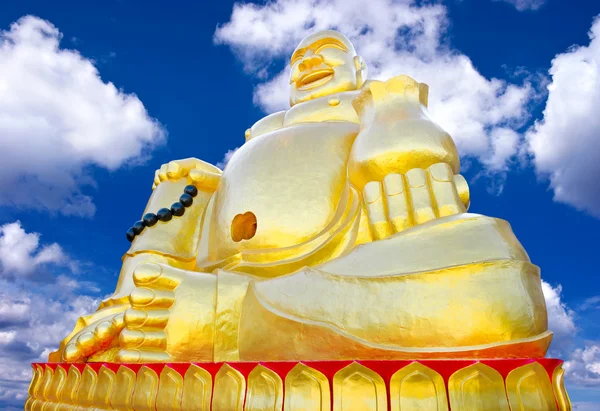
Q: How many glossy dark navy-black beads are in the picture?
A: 7